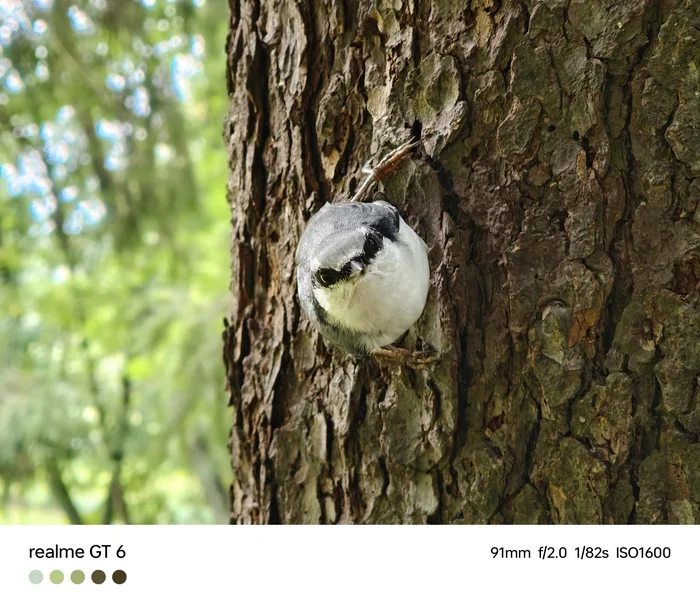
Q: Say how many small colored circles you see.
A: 5